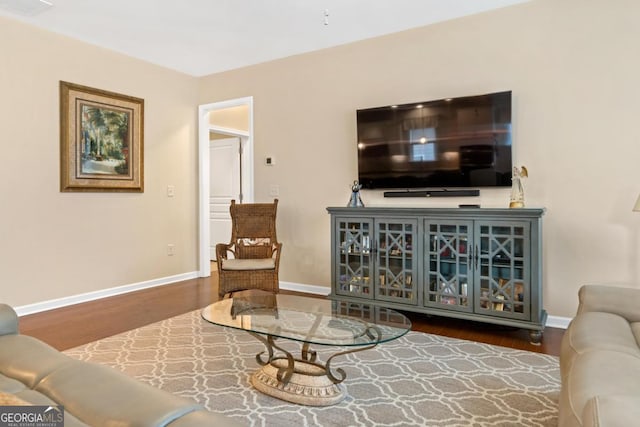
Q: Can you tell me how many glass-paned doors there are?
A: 4